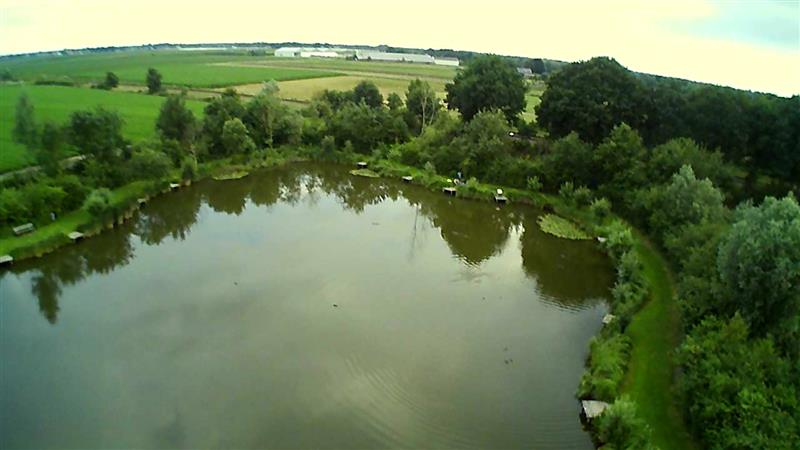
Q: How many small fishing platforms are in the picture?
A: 11